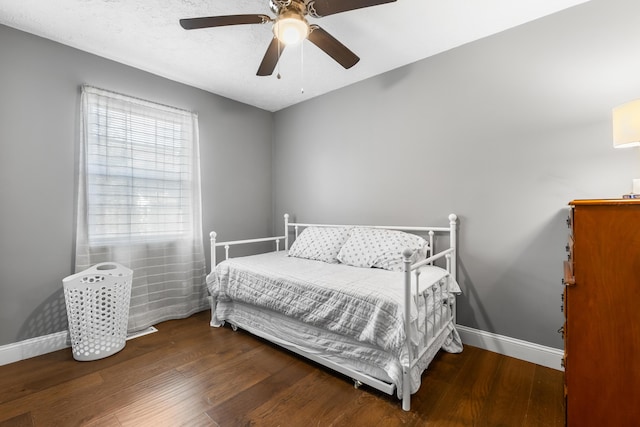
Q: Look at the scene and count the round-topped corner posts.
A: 4